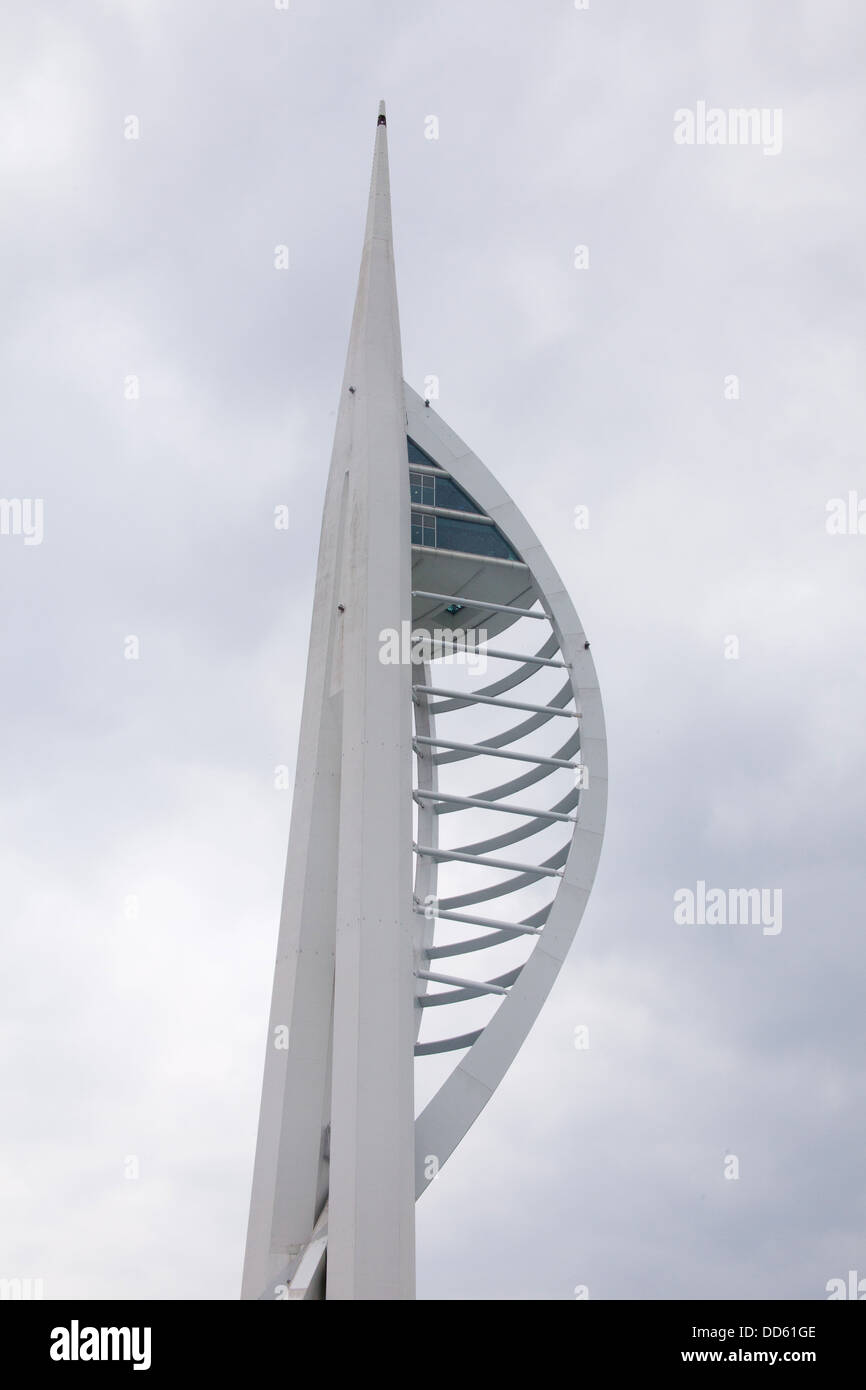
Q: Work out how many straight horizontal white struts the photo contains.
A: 8